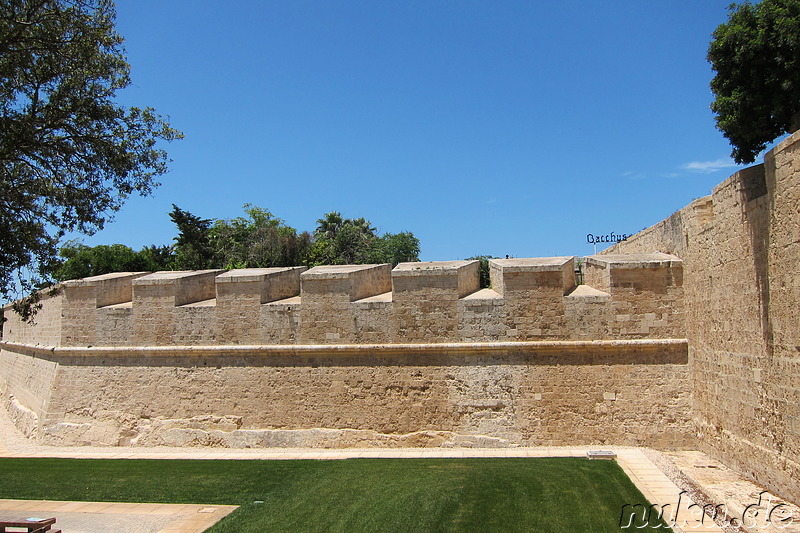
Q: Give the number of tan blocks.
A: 7